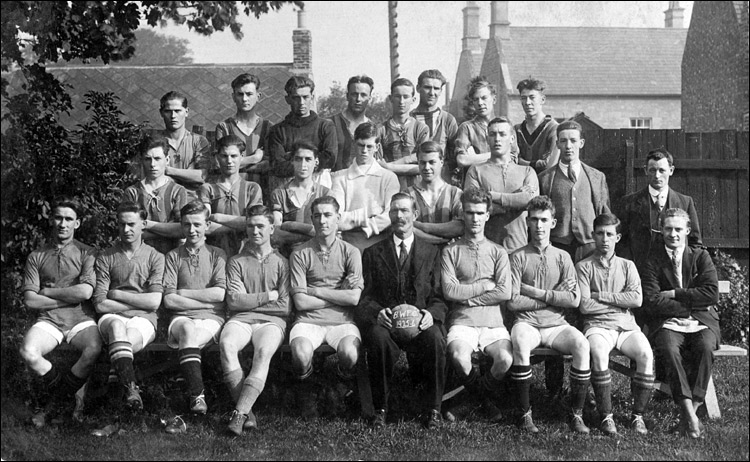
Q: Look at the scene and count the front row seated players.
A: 8